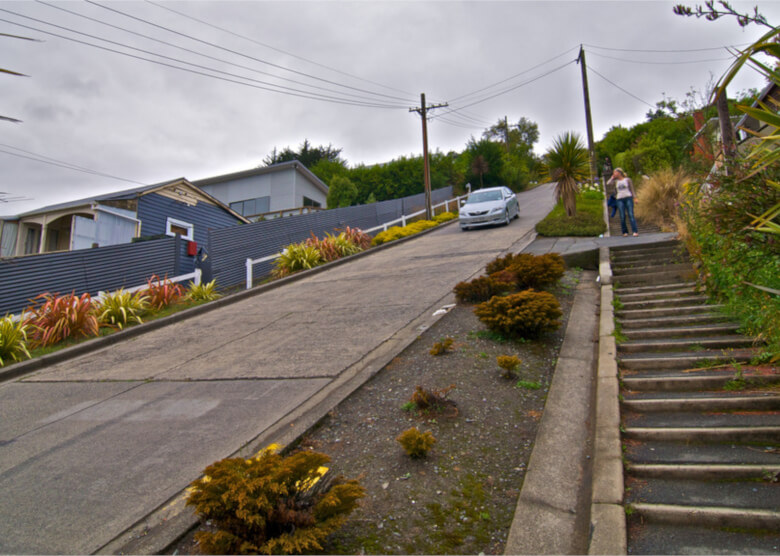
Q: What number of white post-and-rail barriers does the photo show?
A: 2